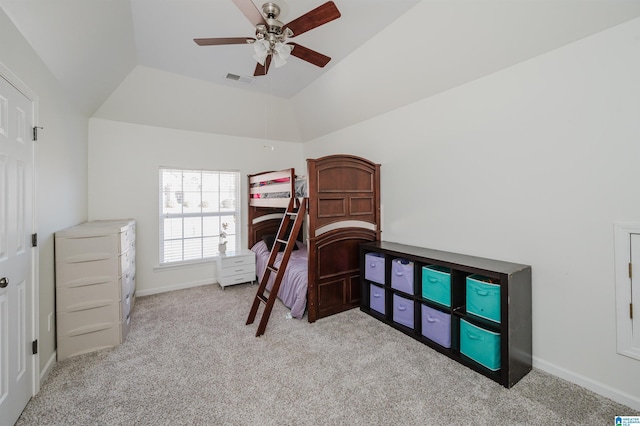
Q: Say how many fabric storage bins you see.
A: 8